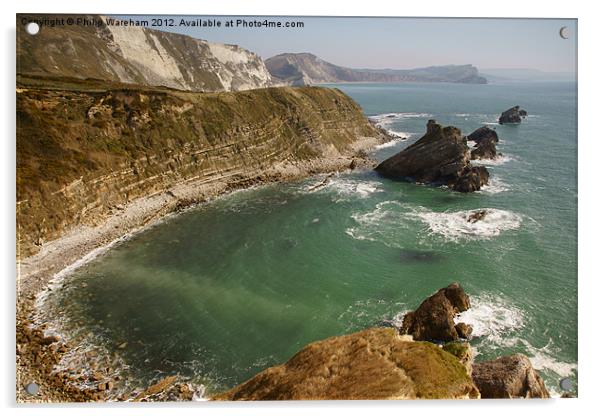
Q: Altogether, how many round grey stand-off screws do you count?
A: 4